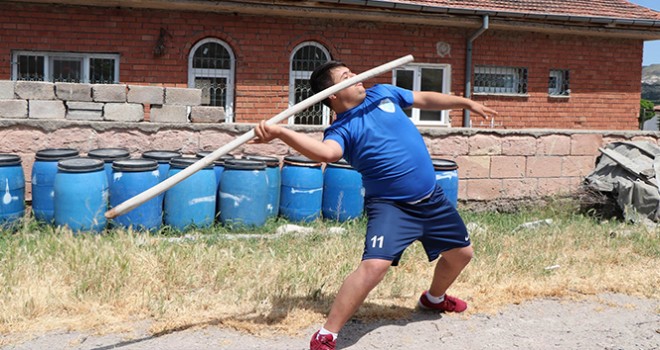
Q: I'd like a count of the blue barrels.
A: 13